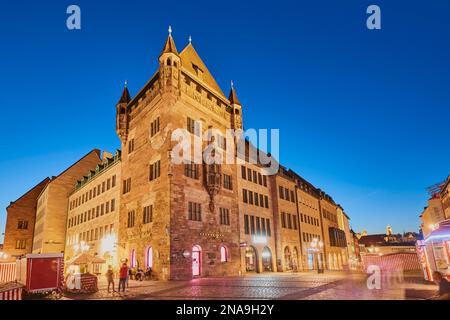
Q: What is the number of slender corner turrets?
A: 3